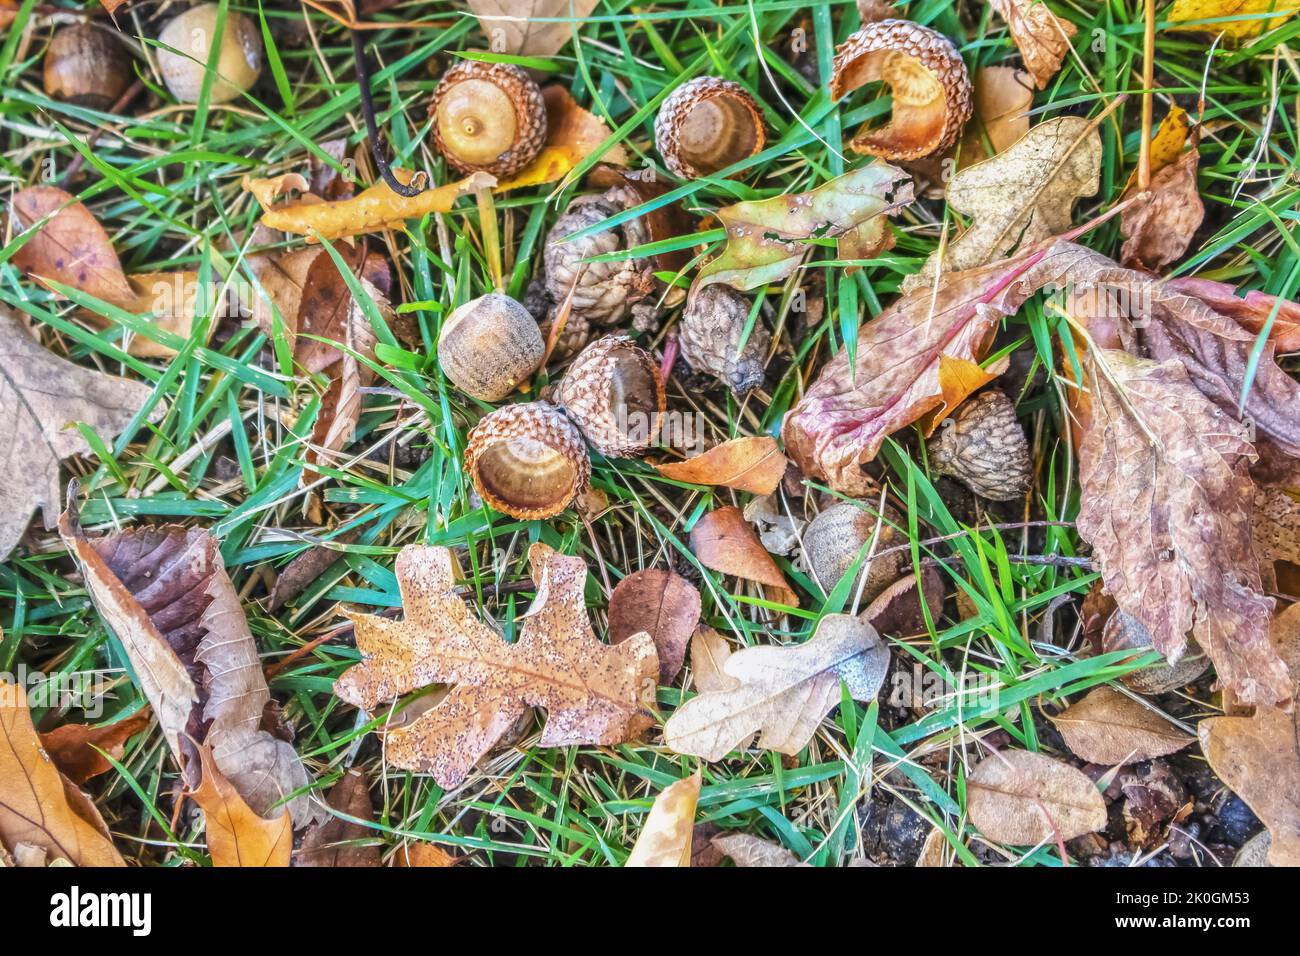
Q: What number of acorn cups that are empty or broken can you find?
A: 4